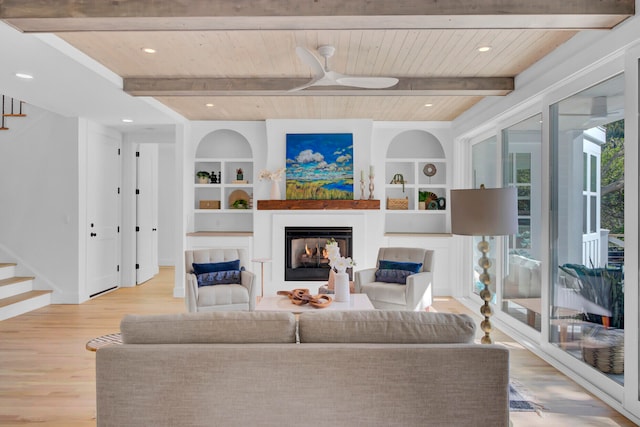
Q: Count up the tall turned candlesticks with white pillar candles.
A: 2